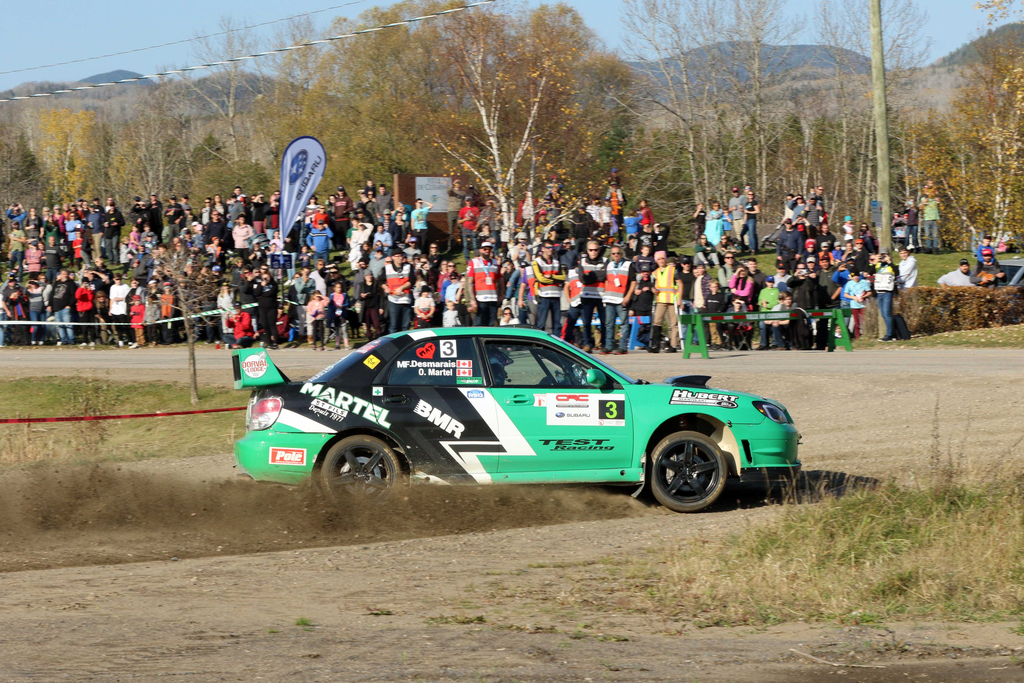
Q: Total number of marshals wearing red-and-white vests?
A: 7